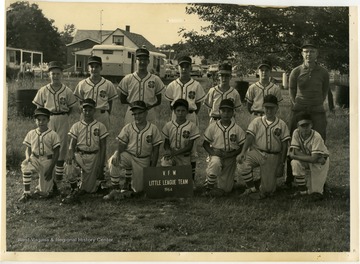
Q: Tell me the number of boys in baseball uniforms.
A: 13